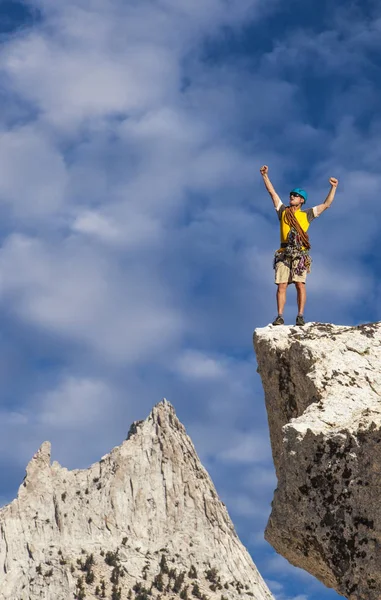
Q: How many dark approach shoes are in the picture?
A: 2